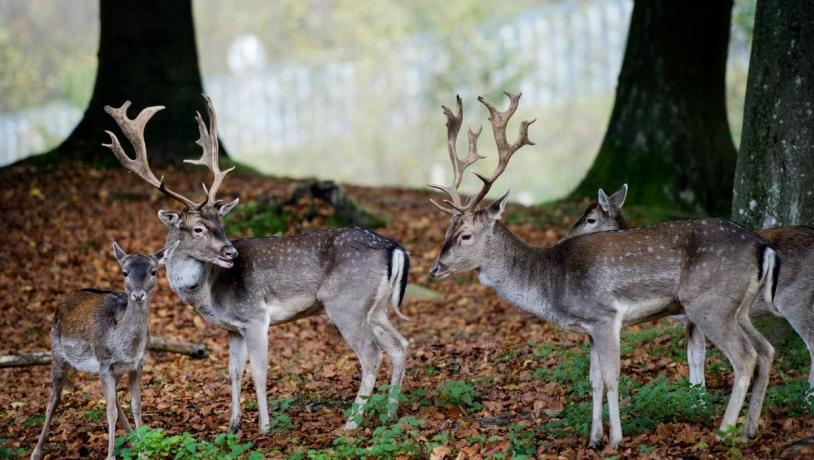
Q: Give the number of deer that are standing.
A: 4